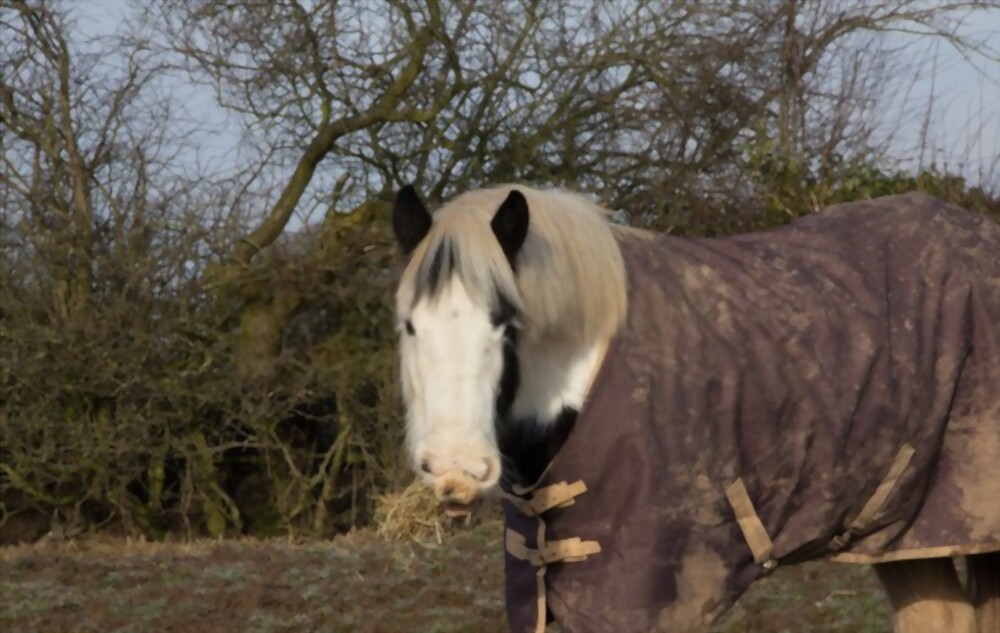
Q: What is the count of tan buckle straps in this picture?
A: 4